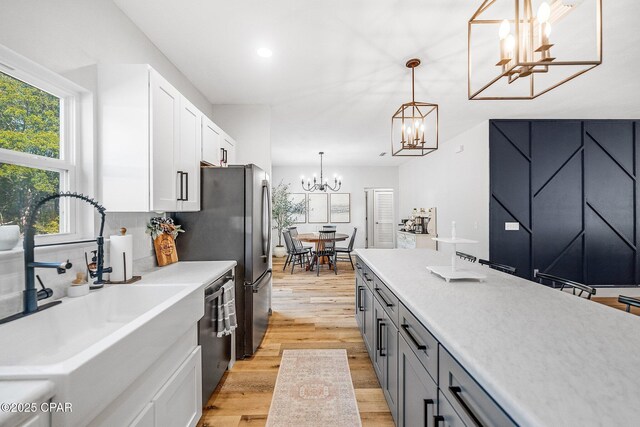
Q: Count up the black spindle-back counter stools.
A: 4